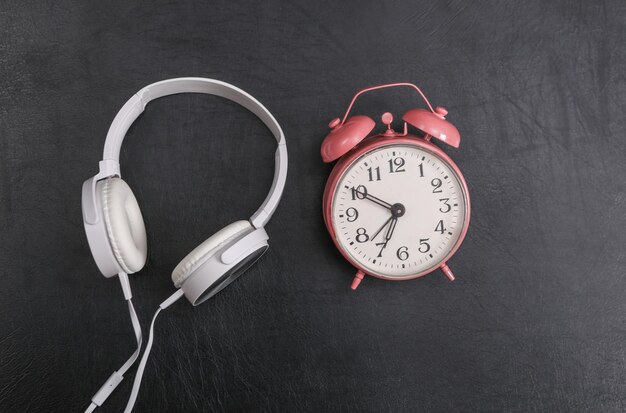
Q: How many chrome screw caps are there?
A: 0